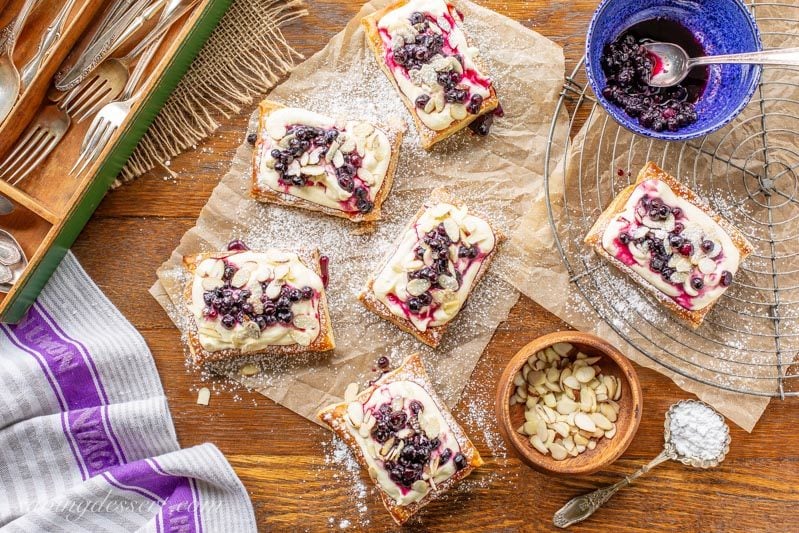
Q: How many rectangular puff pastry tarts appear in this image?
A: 6